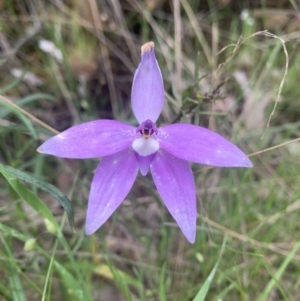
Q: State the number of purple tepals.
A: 5